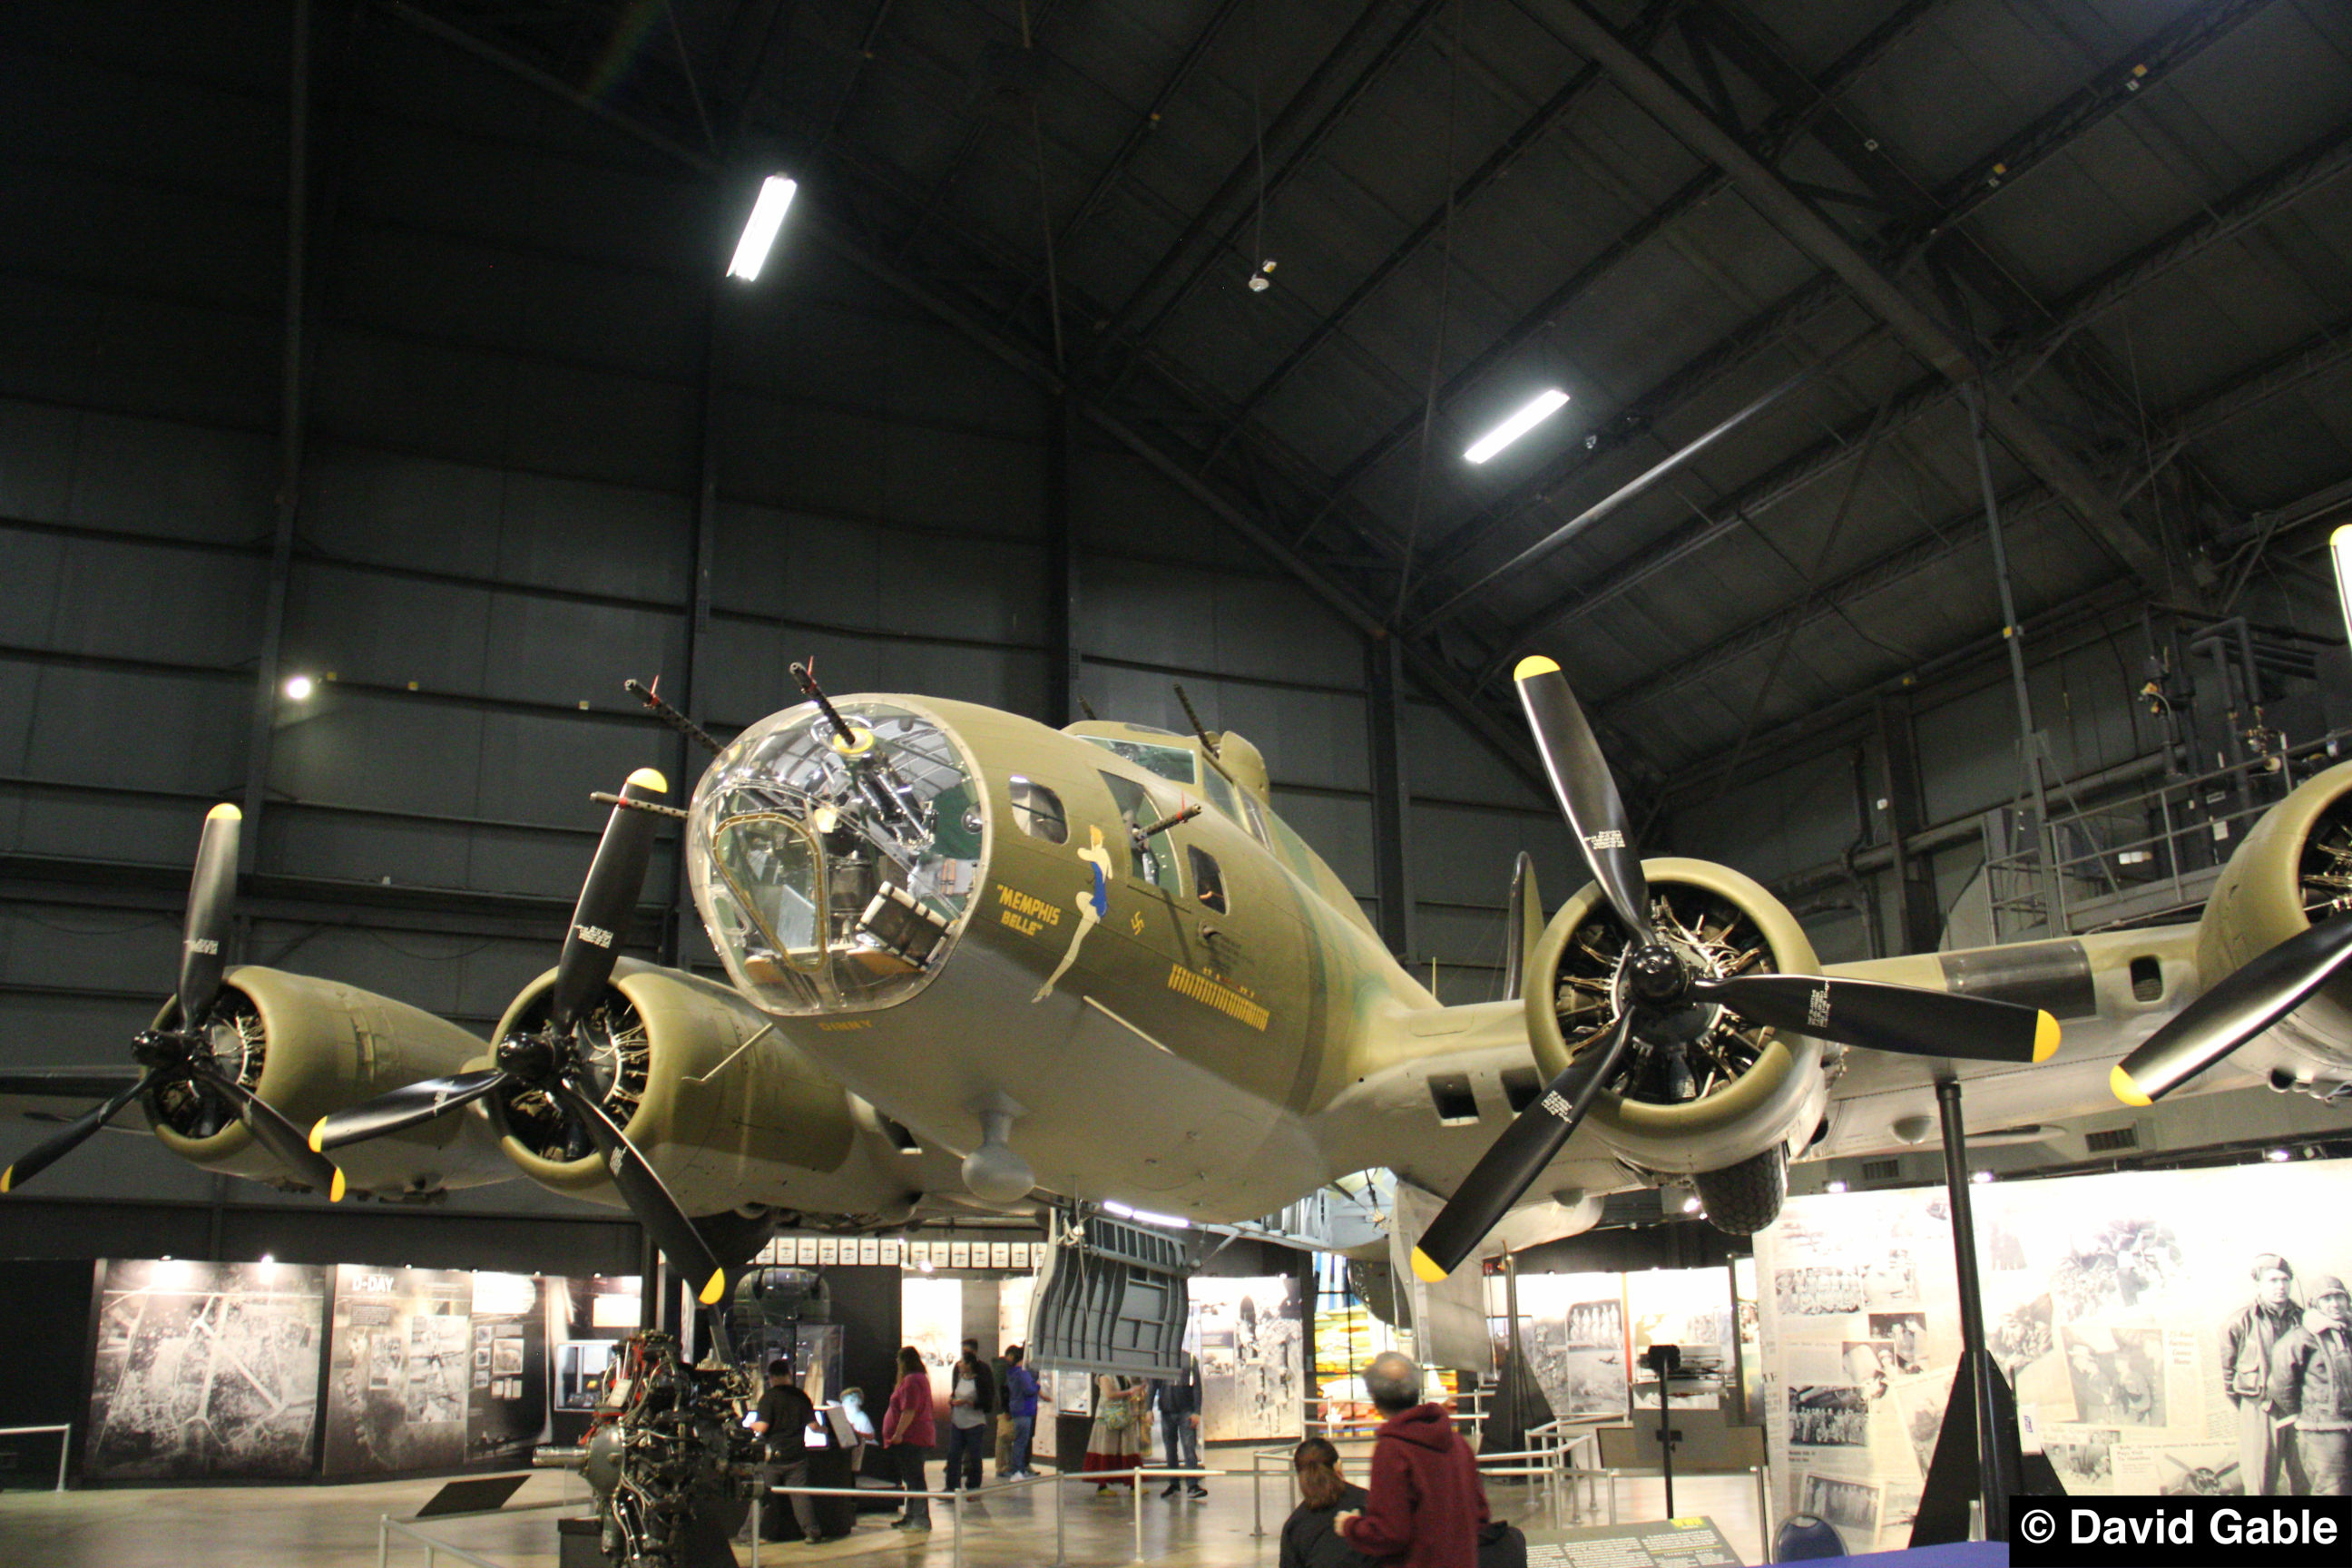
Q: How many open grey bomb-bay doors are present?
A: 2